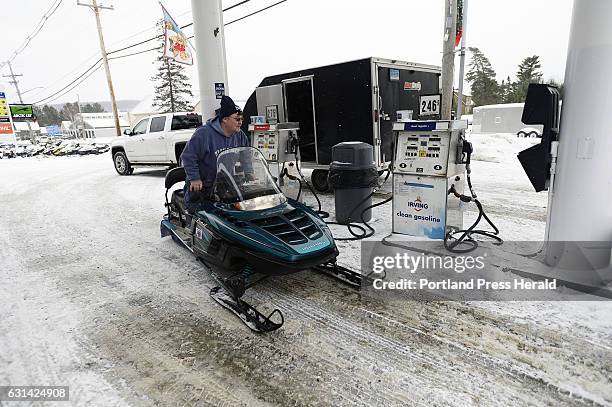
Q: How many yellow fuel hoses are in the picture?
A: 0